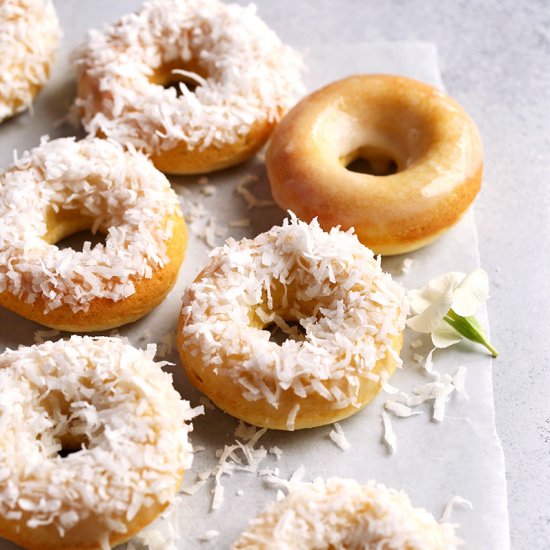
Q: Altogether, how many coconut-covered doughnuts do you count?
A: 6